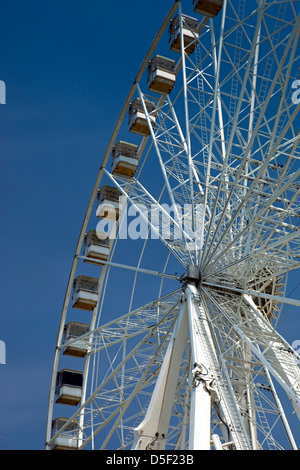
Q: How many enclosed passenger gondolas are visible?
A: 11